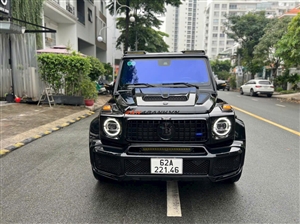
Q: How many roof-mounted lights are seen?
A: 2